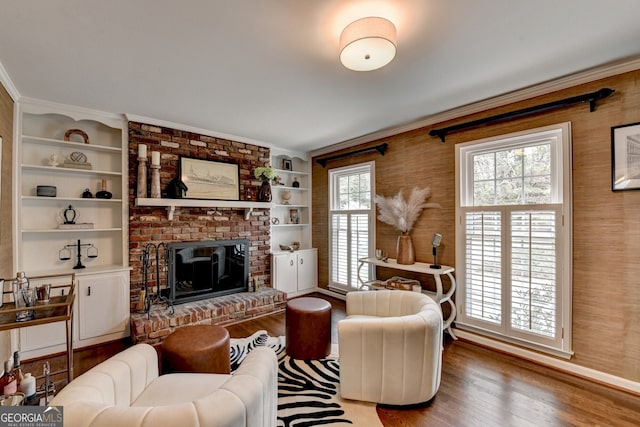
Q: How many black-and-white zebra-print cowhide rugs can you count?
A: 1